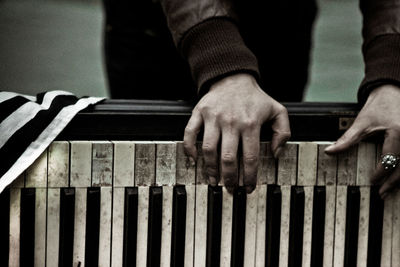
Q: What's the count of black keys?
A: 14